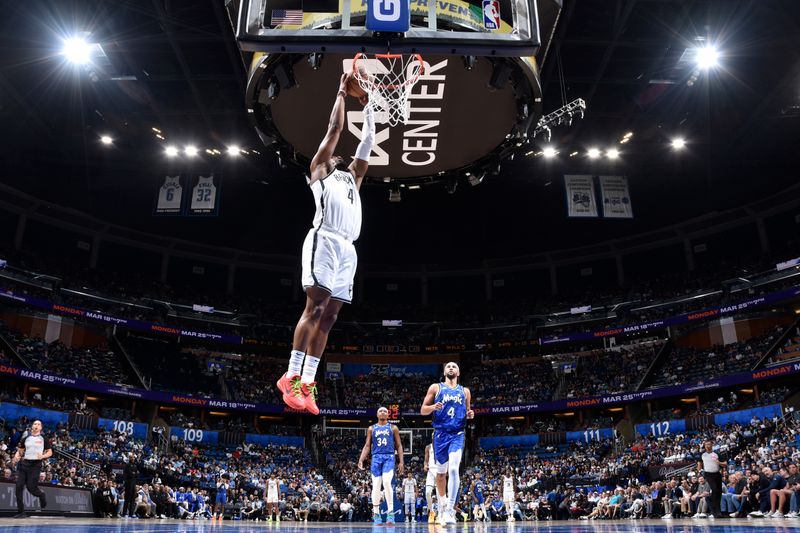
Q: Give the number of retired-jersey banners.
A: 2